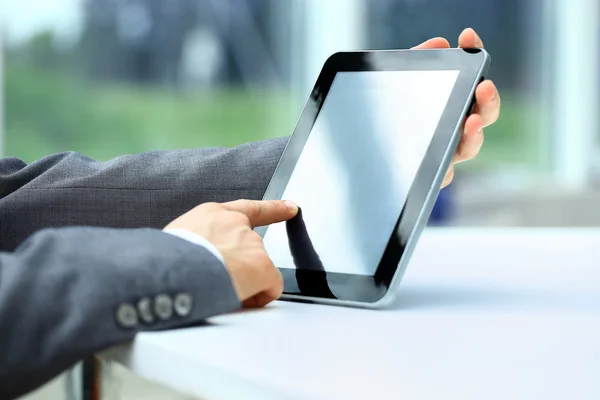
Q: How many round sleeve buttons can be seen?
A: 4